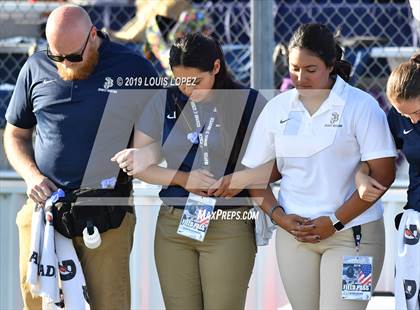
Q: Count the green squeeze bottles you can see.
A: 0